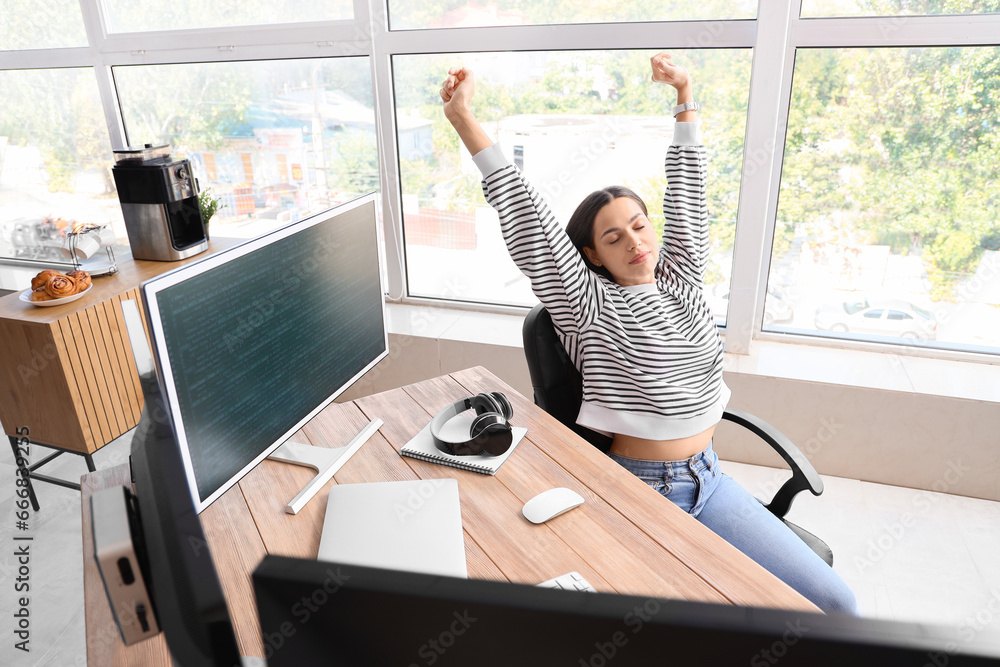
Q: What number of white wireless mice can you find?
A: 1